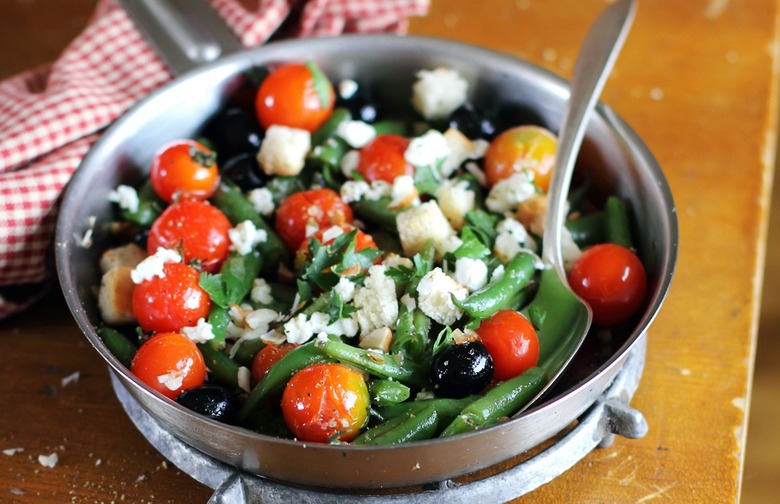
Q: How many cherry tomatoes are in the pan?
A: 13